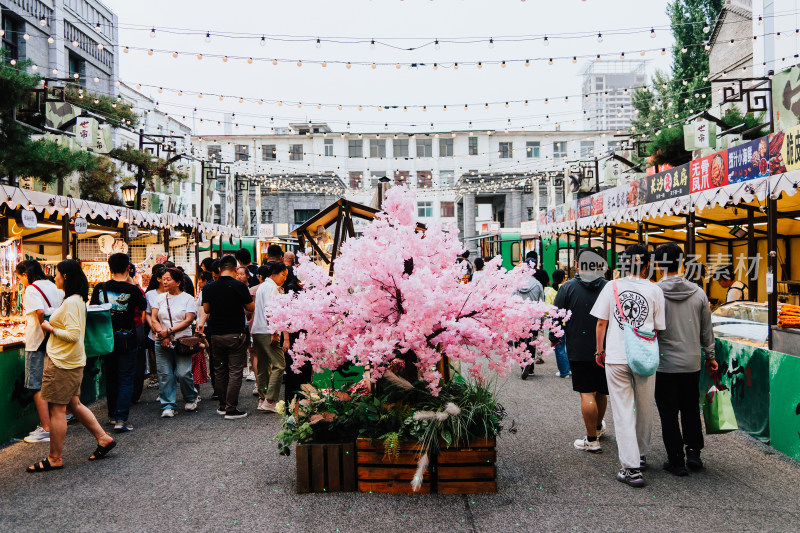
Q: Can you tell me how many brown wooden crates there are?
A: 3